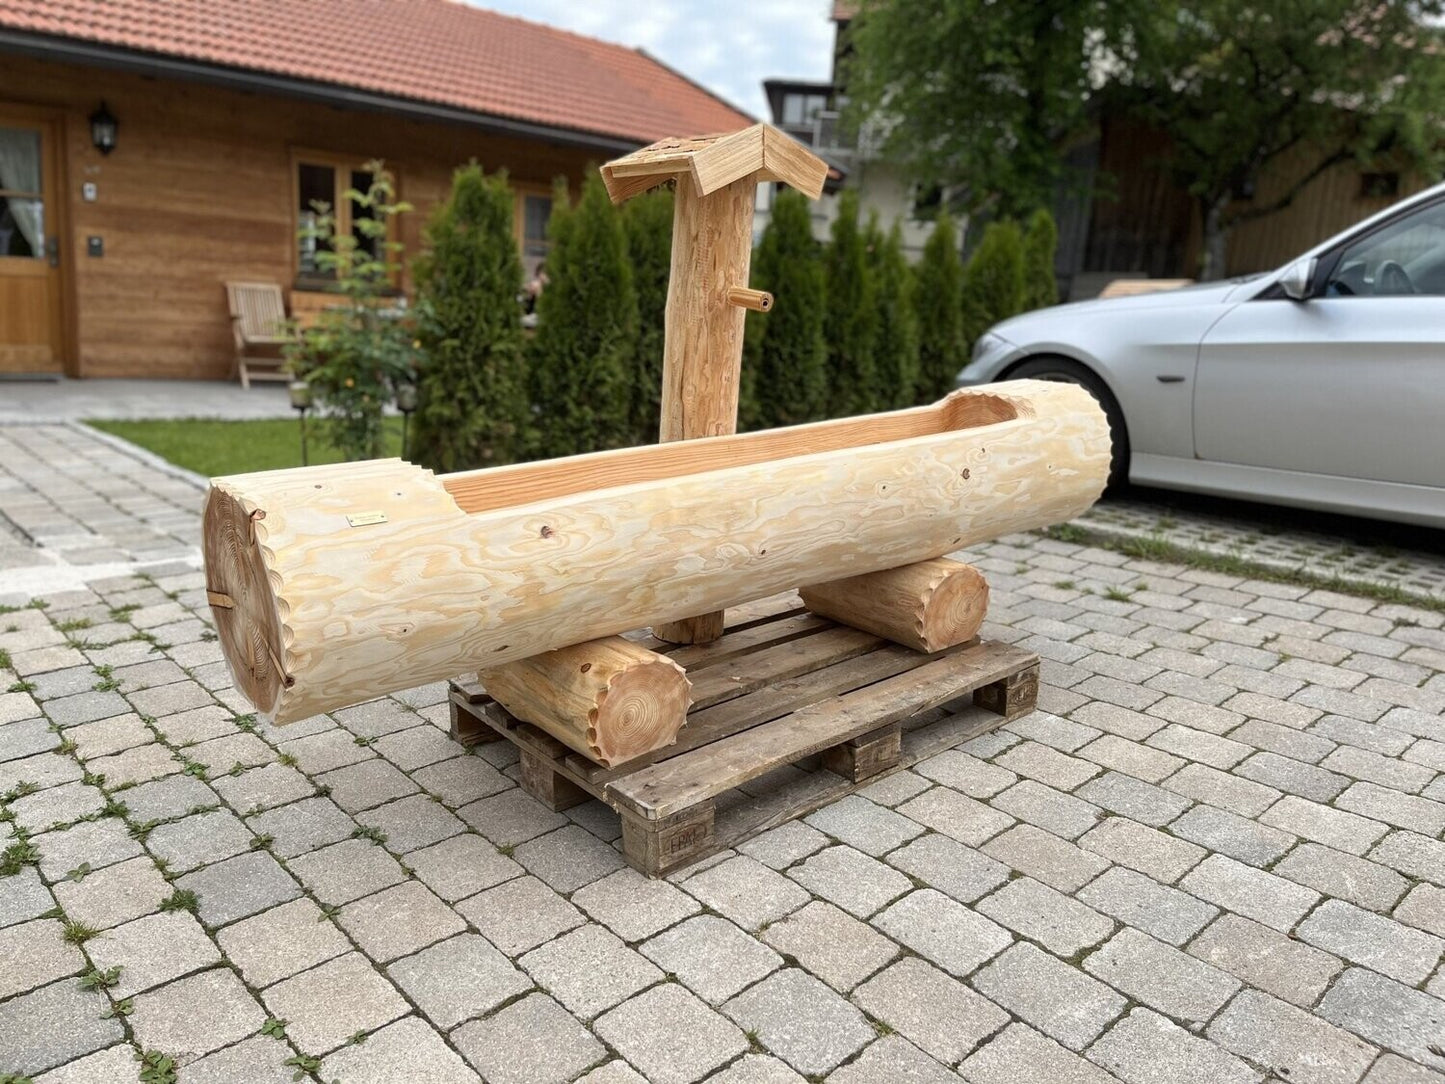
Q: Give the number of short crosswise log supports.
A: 2